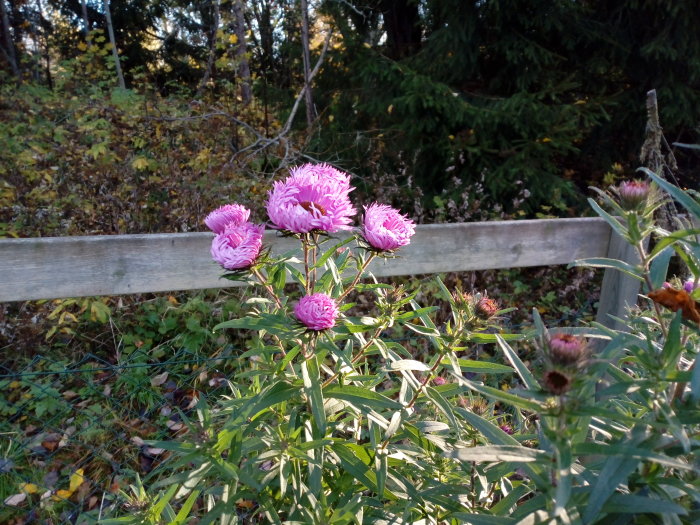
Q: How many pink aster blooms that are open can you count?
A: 5